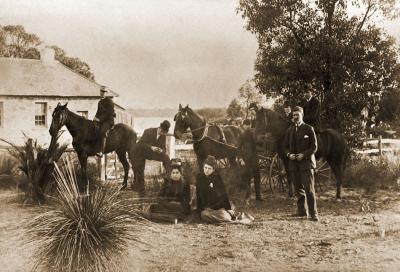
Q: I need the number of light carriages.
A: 1